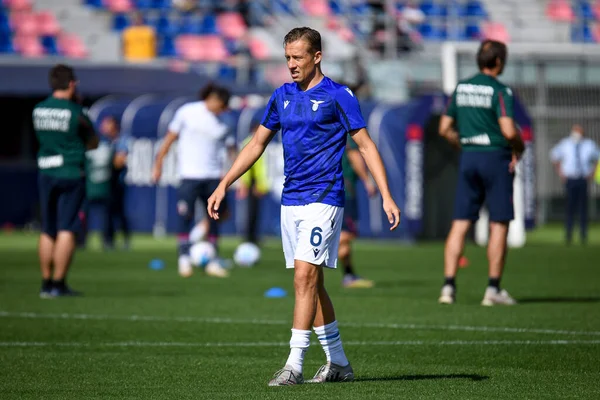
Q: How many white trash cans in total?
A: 0